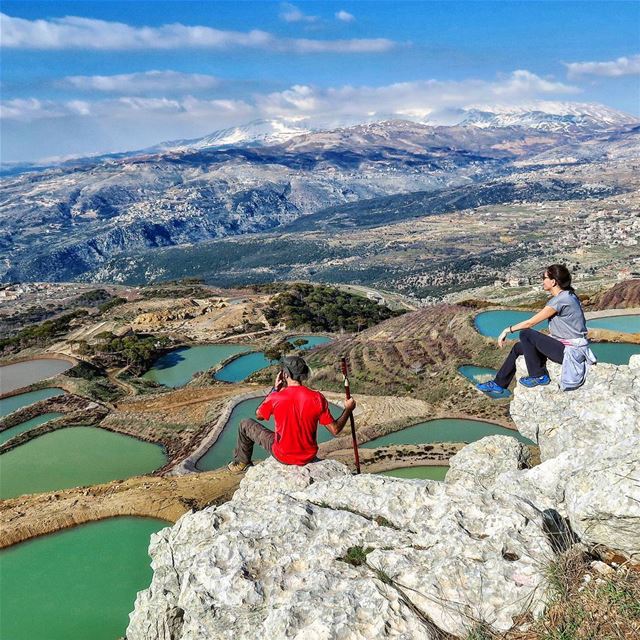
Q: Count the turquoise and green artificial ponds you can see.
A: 14